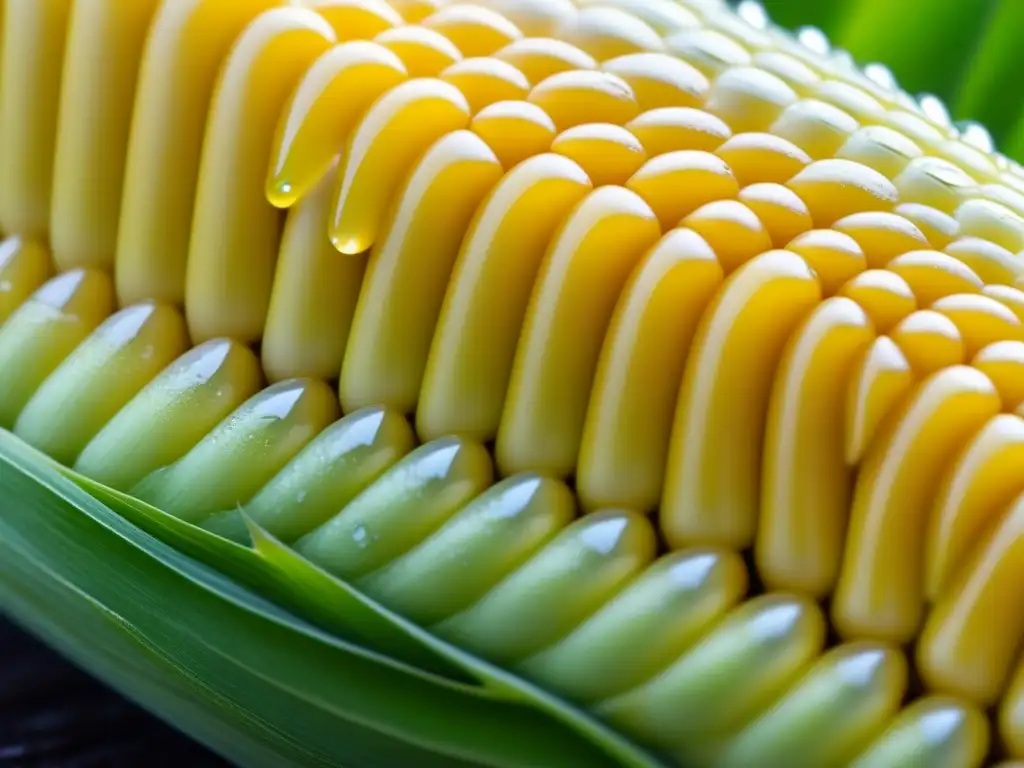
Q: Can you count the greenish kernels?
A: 13